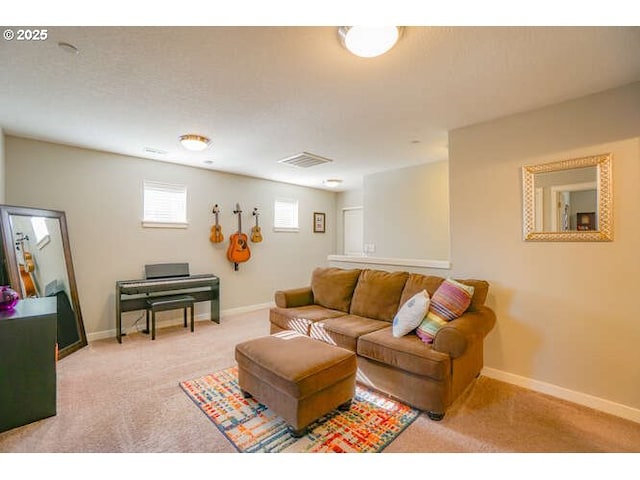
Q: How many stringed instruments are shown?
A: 3